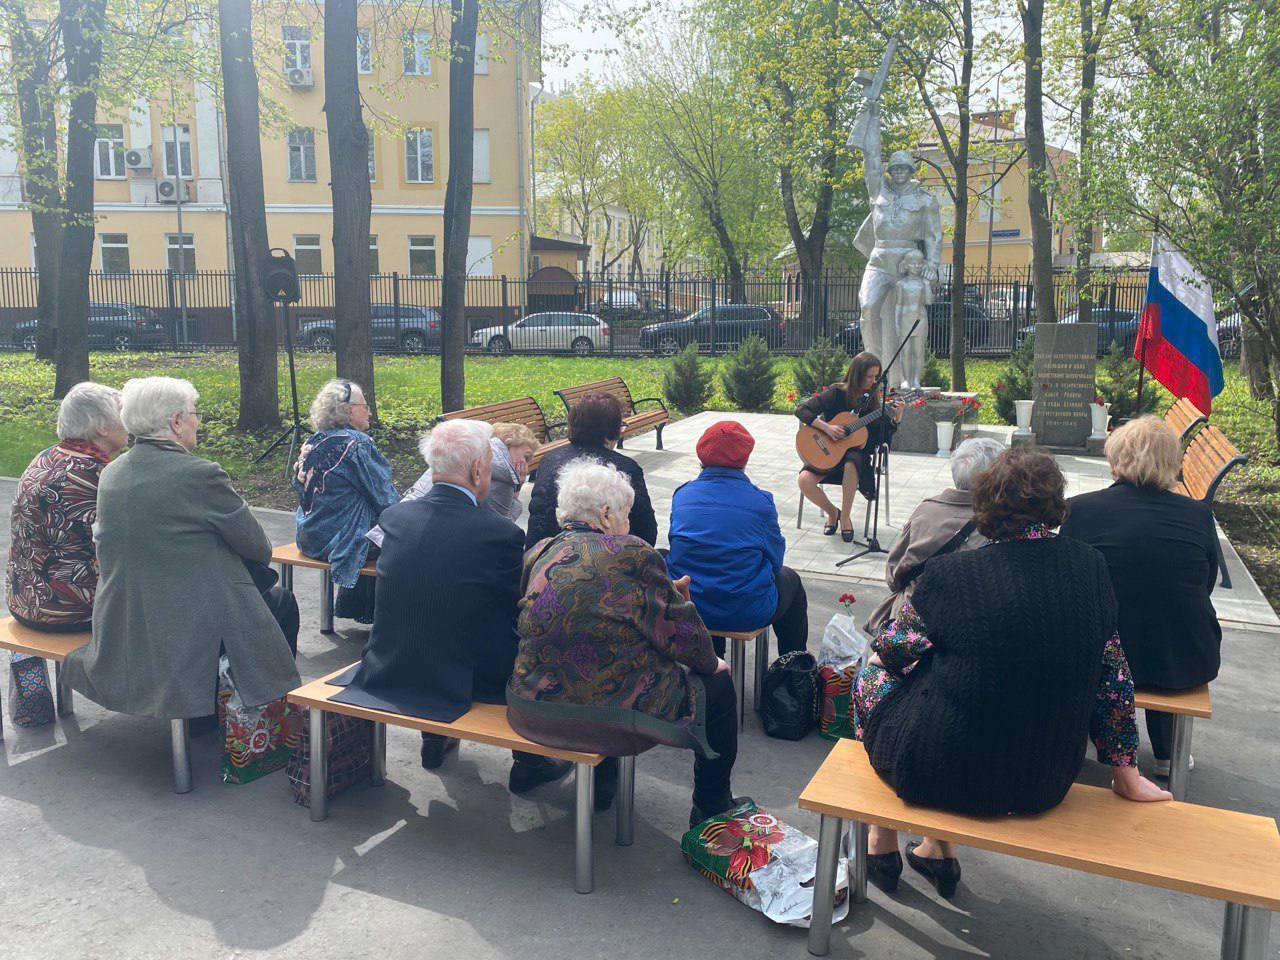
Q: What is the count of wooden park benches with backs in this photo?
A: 4